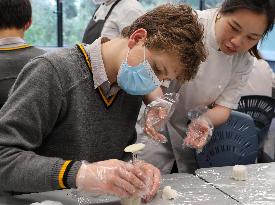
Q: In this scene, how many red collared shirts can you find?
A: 0